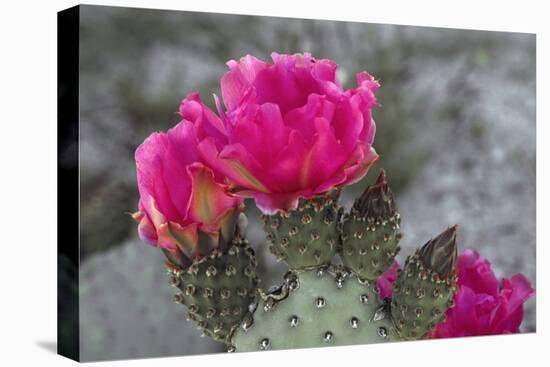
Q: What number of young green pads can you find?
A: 4